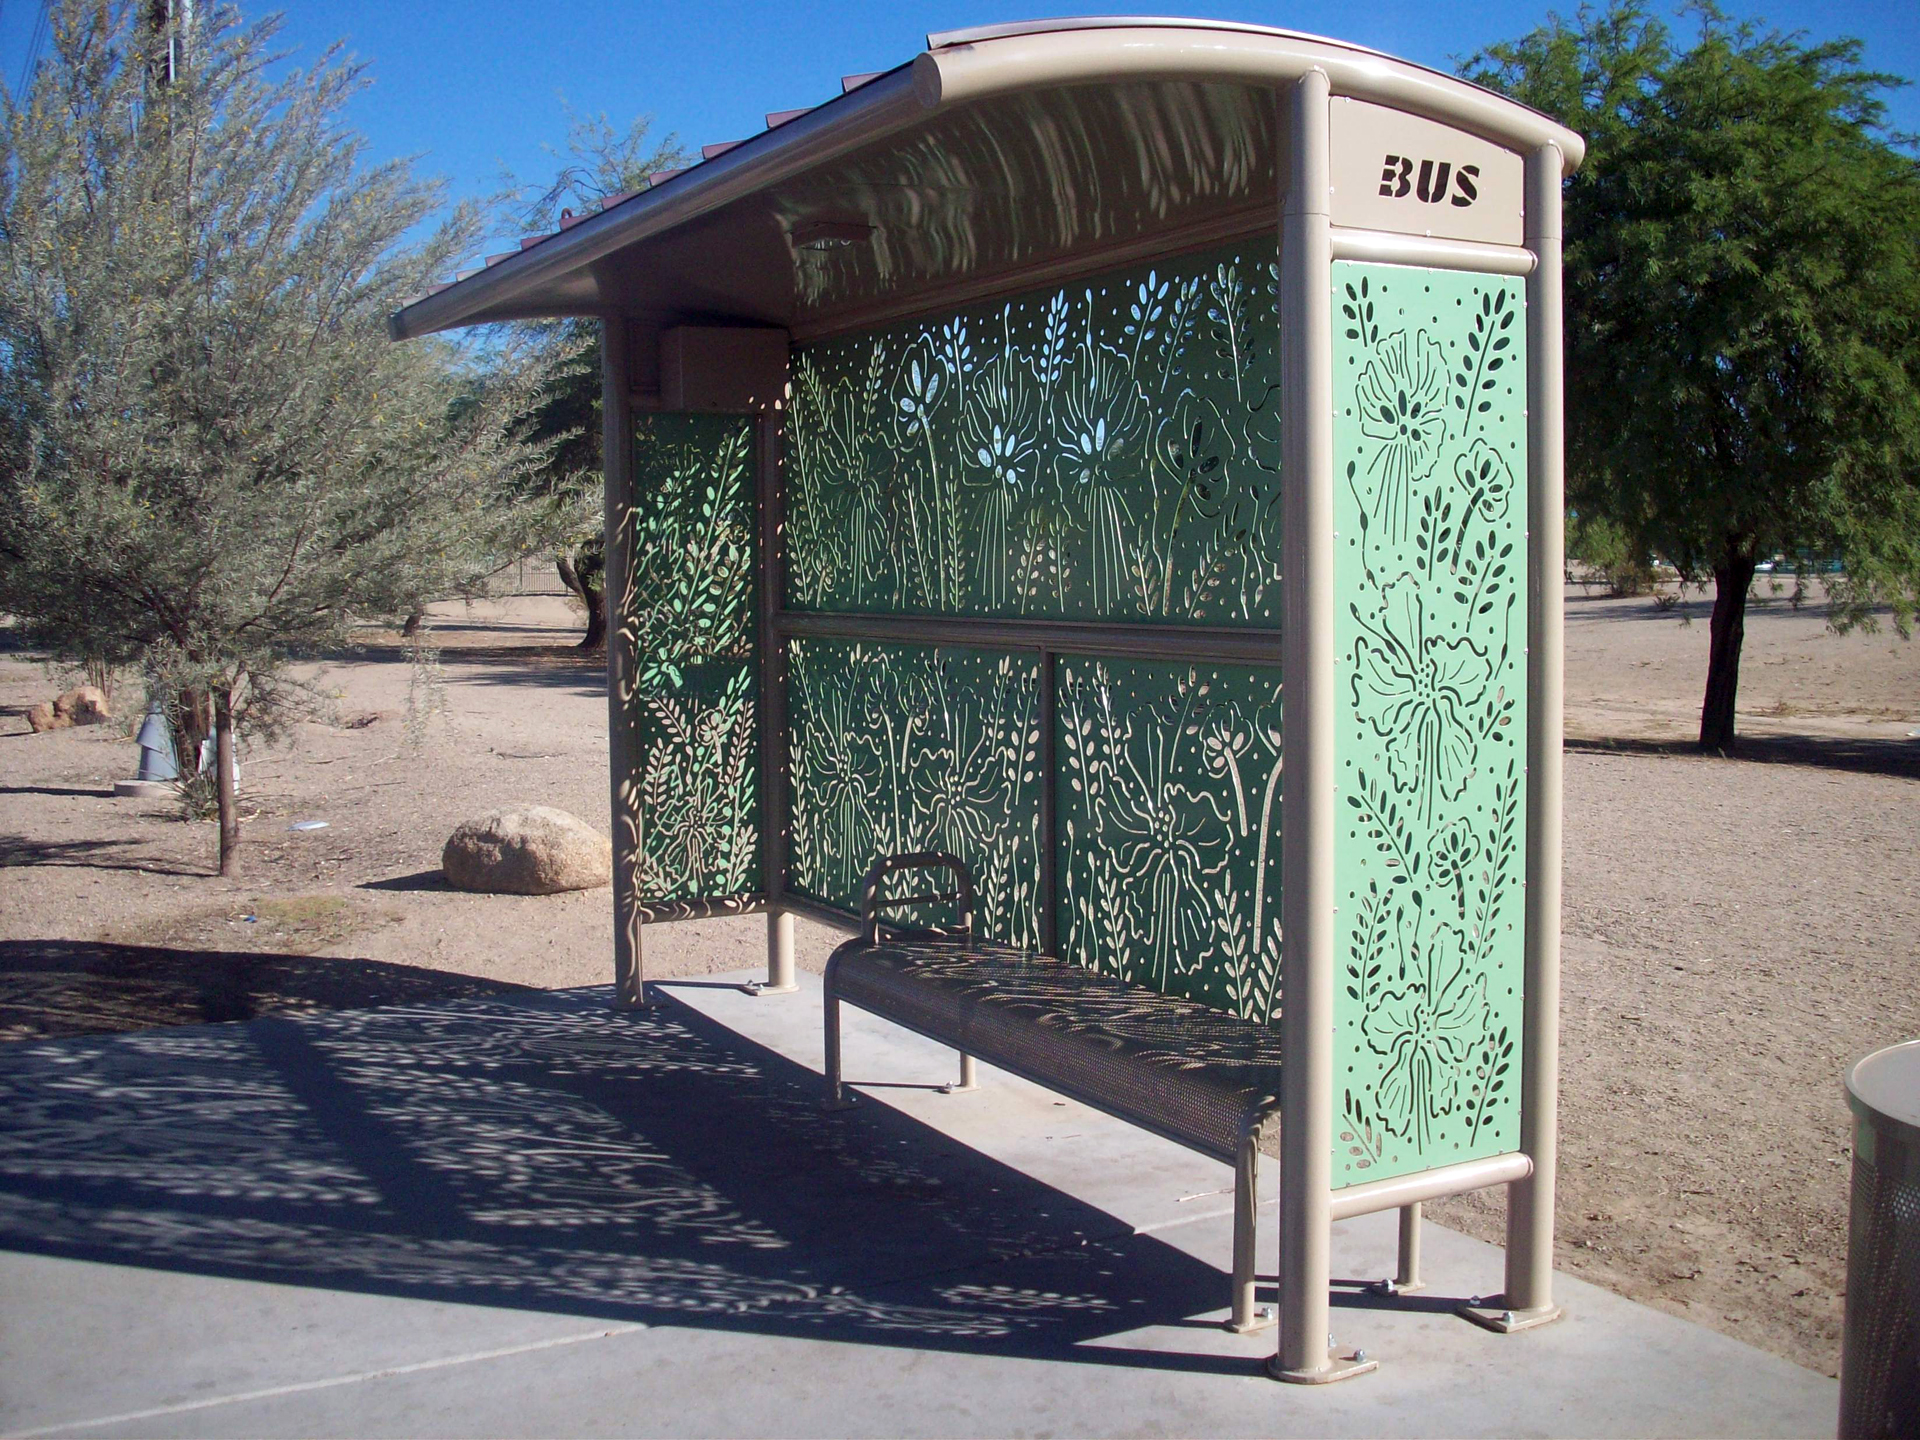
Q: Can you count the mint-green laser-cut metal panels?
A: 5